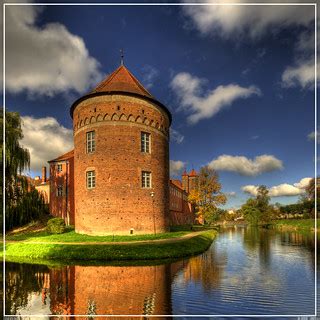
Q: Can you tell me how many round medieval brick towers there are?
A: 1